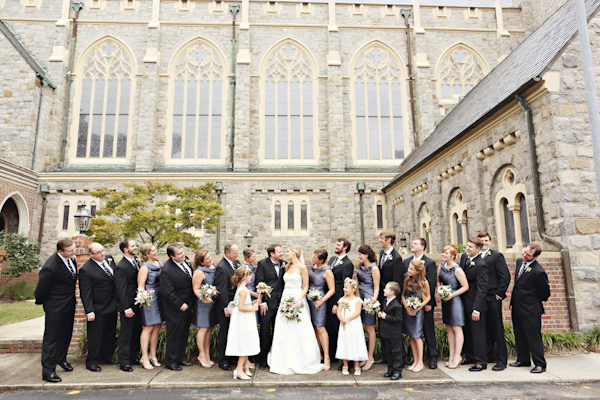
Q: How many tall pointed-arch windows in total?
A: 5